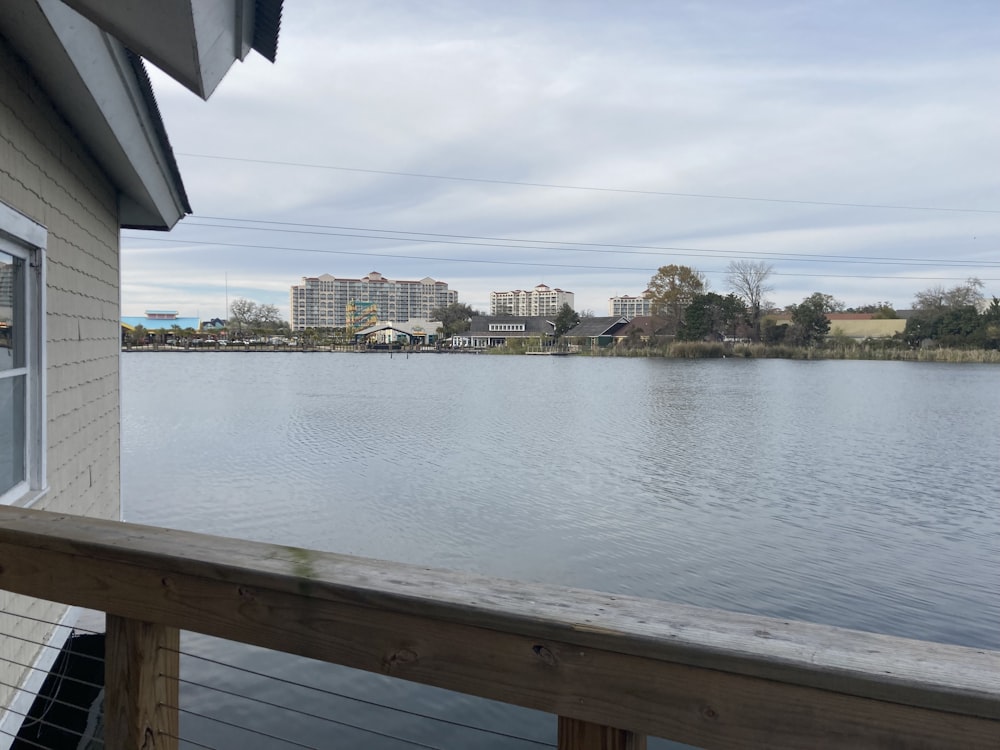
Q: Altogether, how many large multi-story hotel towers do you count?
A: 3